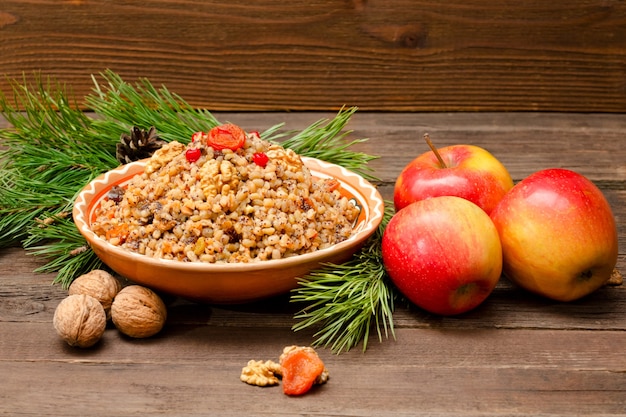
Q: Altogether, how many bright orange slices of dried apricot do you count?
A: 2